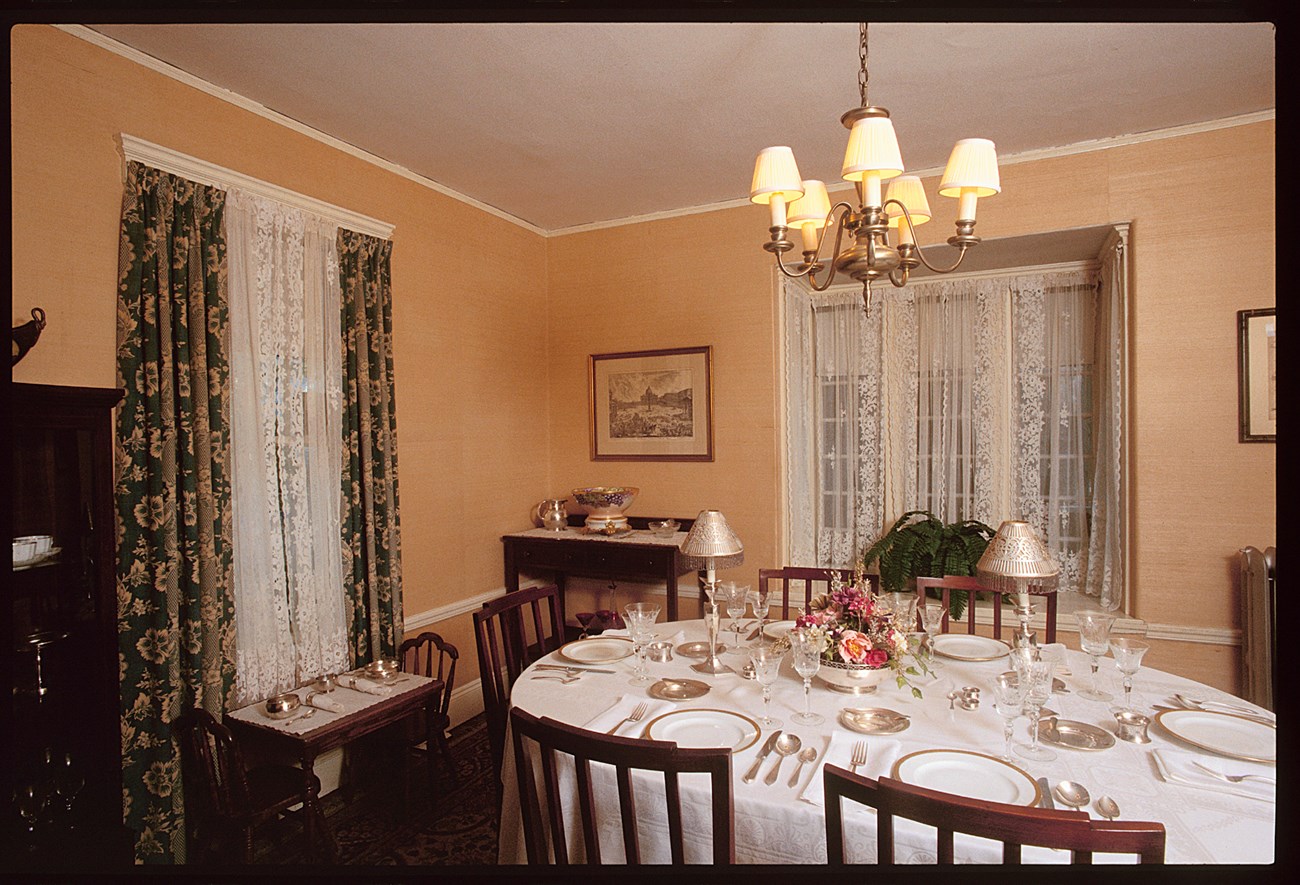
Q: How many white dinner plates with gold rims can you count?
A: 6